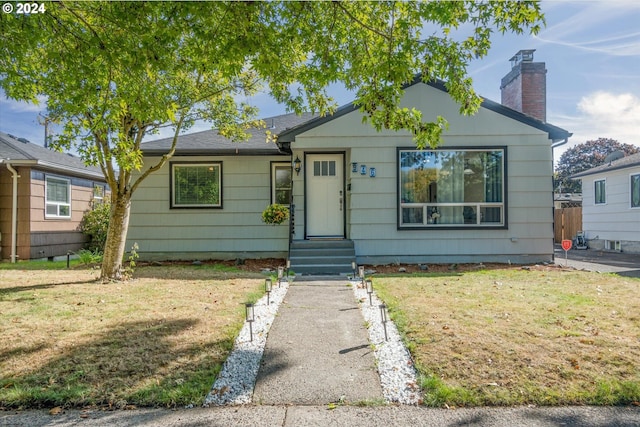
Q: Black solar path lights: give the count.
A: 8